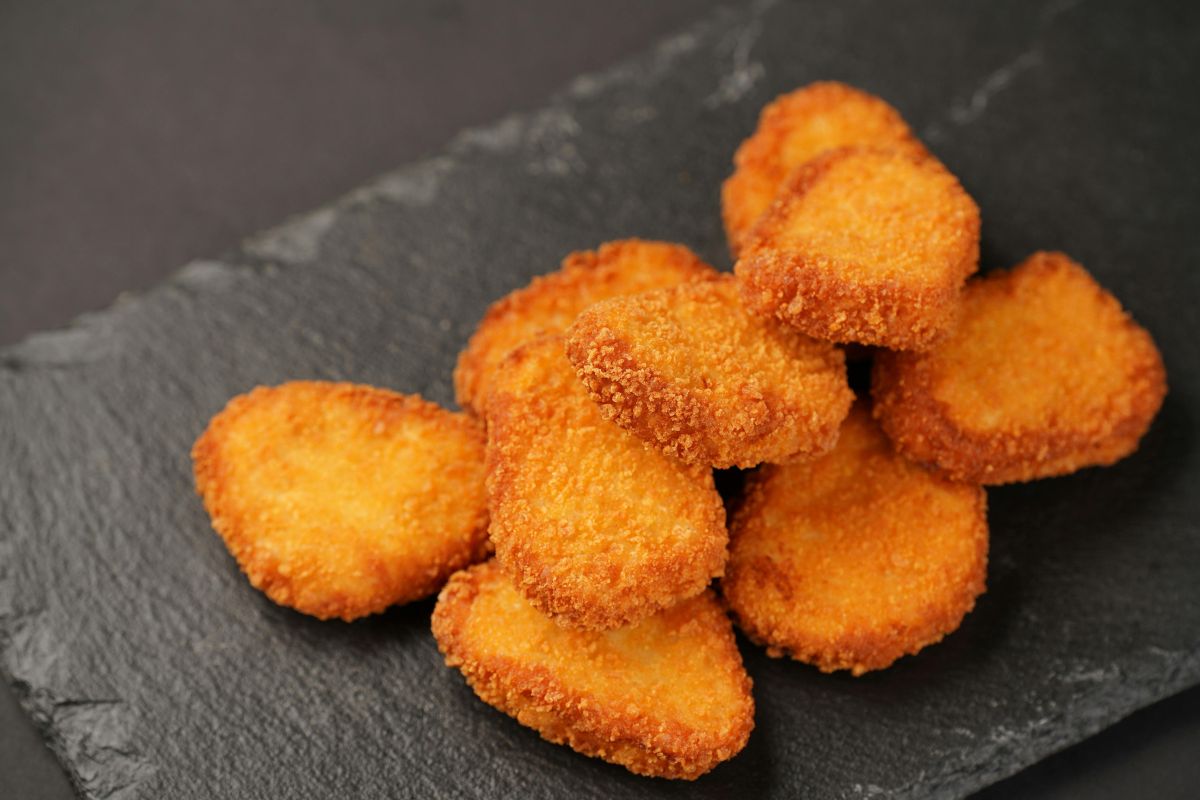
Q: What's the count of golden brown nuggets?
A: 9